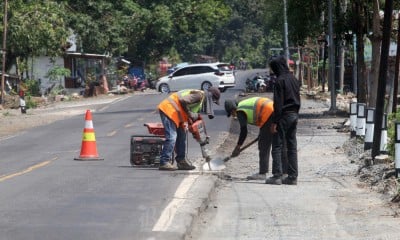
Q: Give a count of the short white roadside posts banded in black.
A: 5